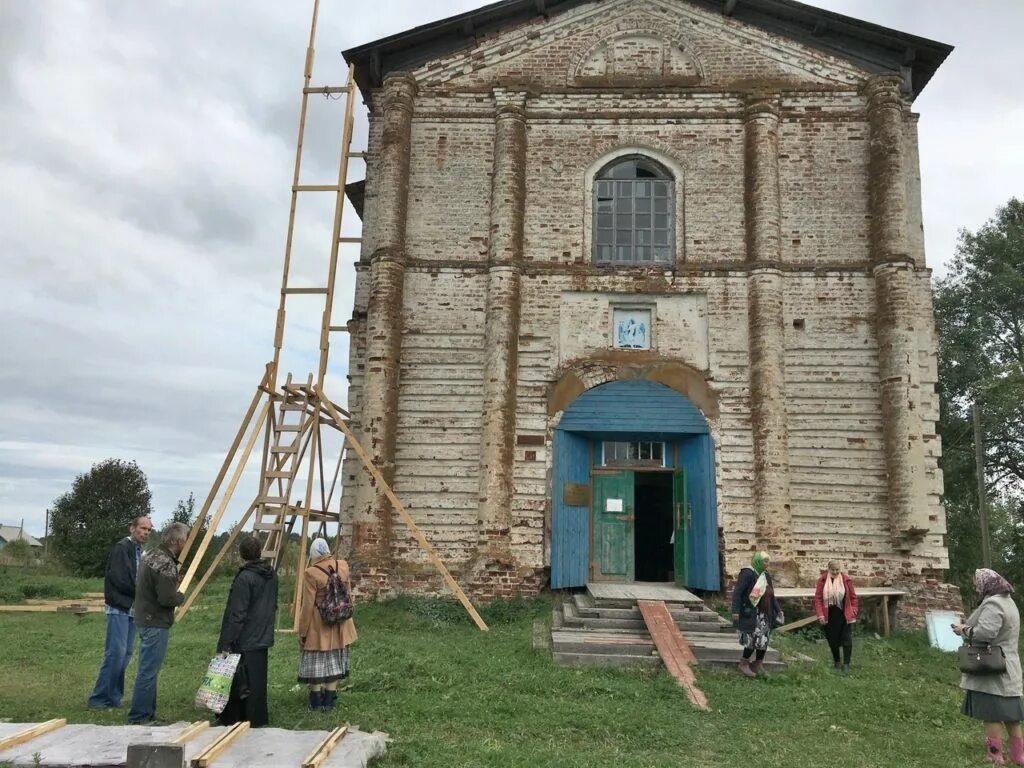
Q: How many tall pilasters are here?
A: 4